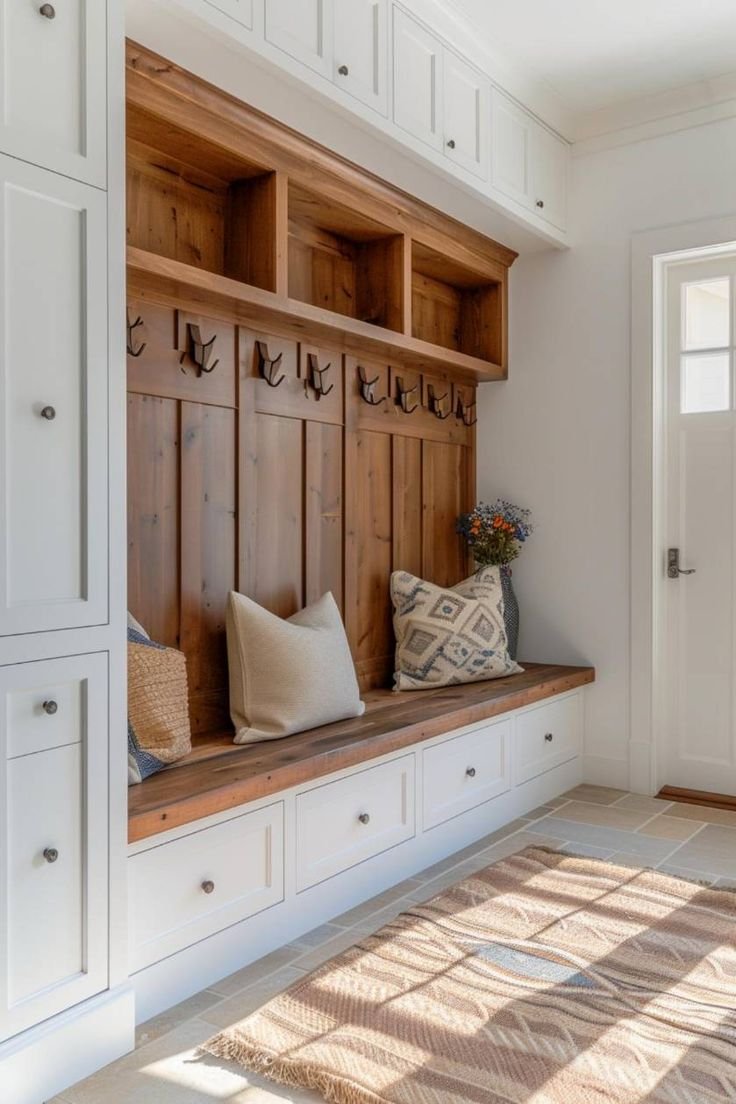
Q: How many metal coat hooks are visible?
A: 8